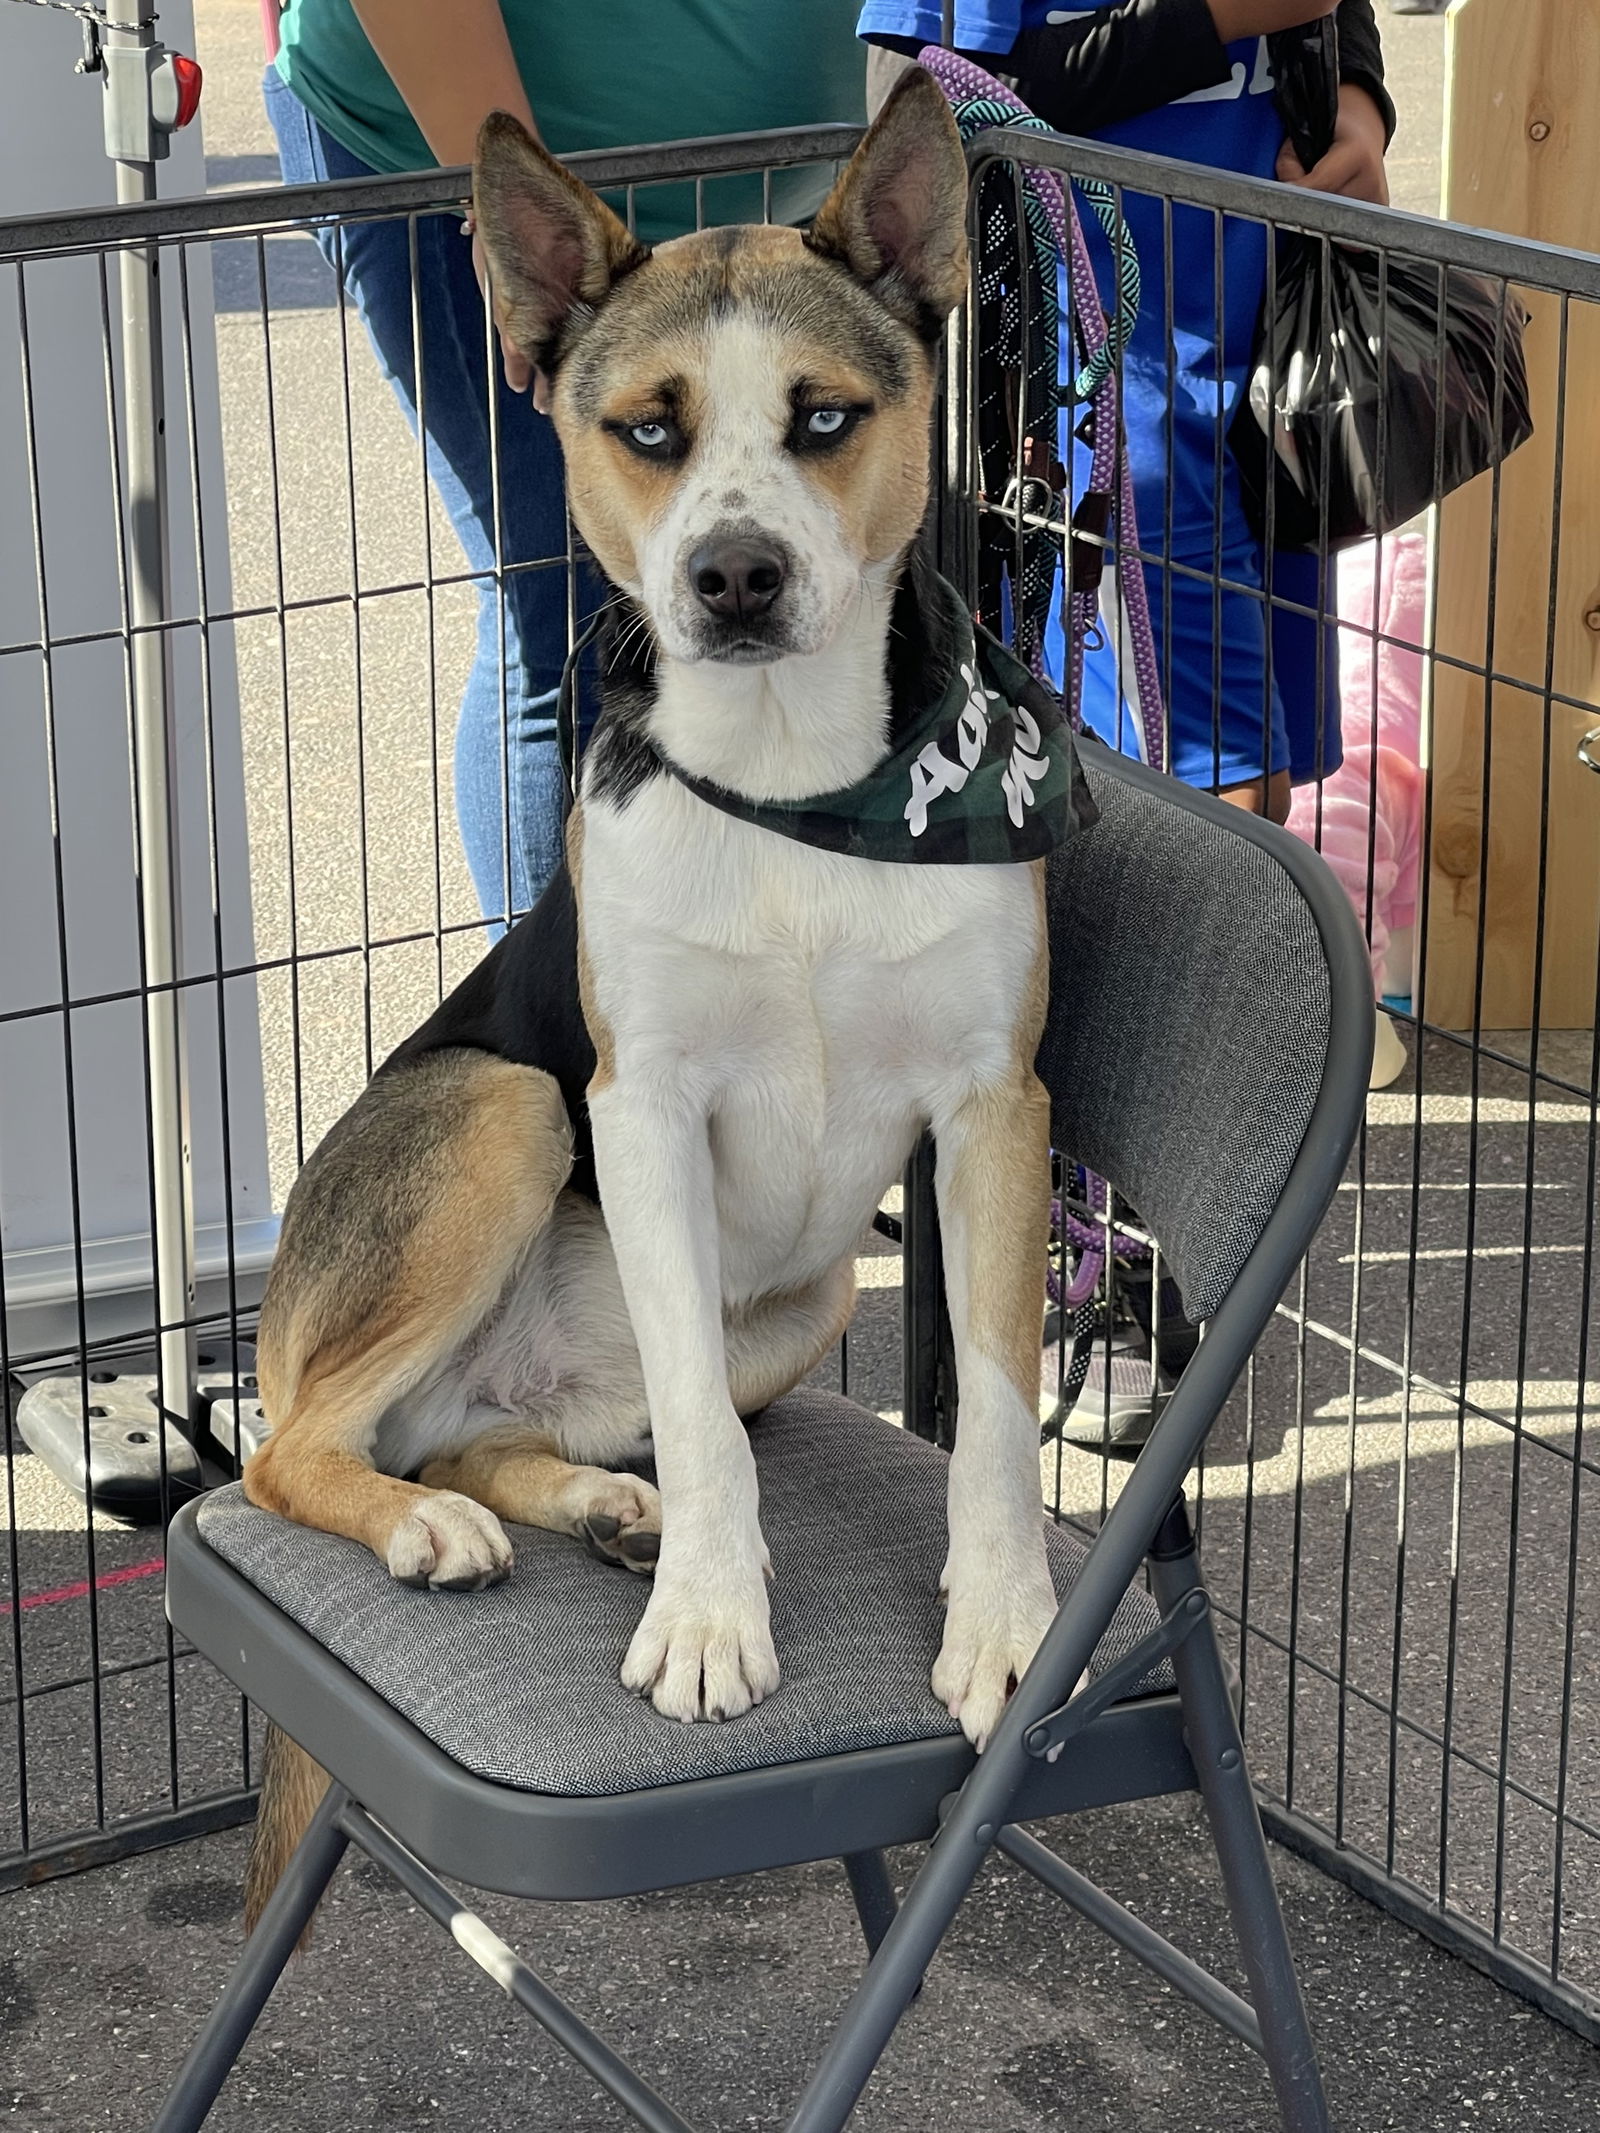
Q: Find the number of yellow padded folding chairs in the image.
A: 0